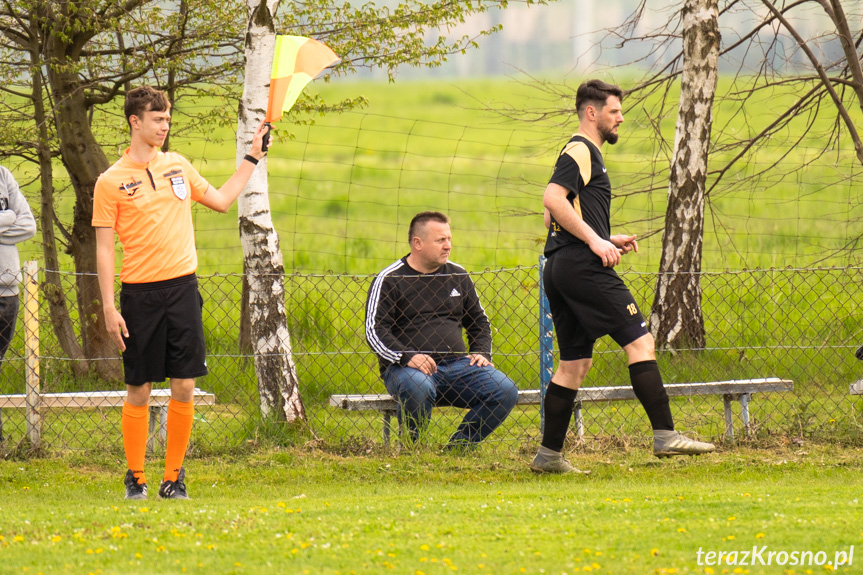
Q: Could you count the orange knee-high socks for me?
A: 2